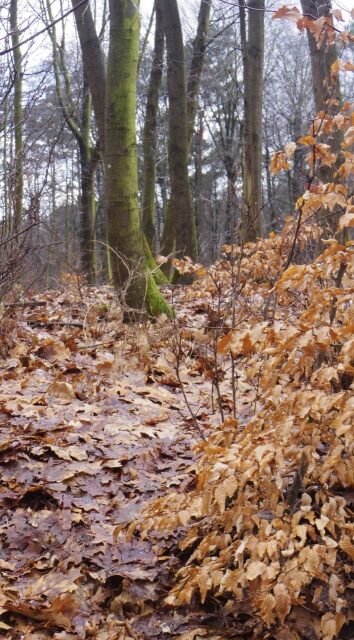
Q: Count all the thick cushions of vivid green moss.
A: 1